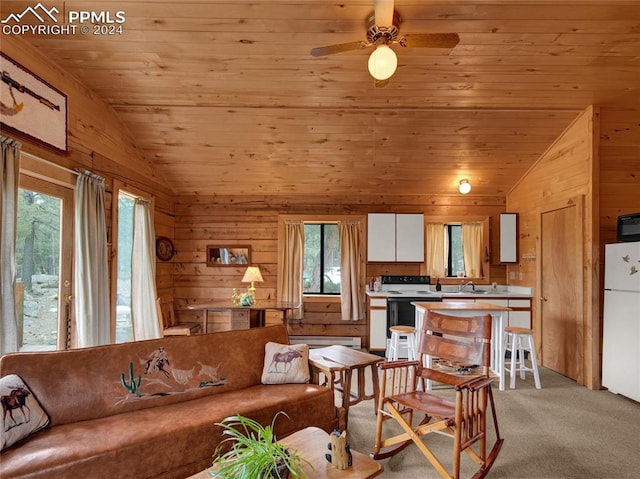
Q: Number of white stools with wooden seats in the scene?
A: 2